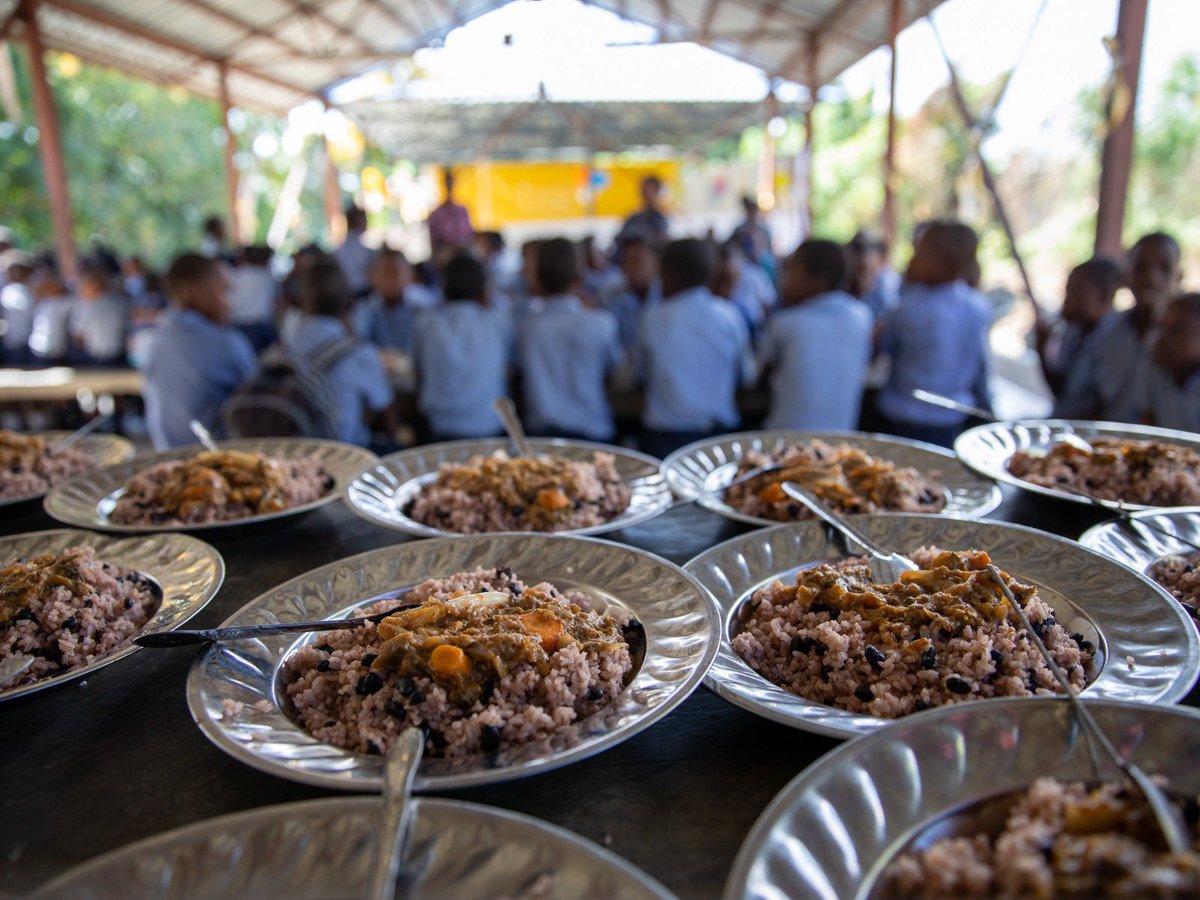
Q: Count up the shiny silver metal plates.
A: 11